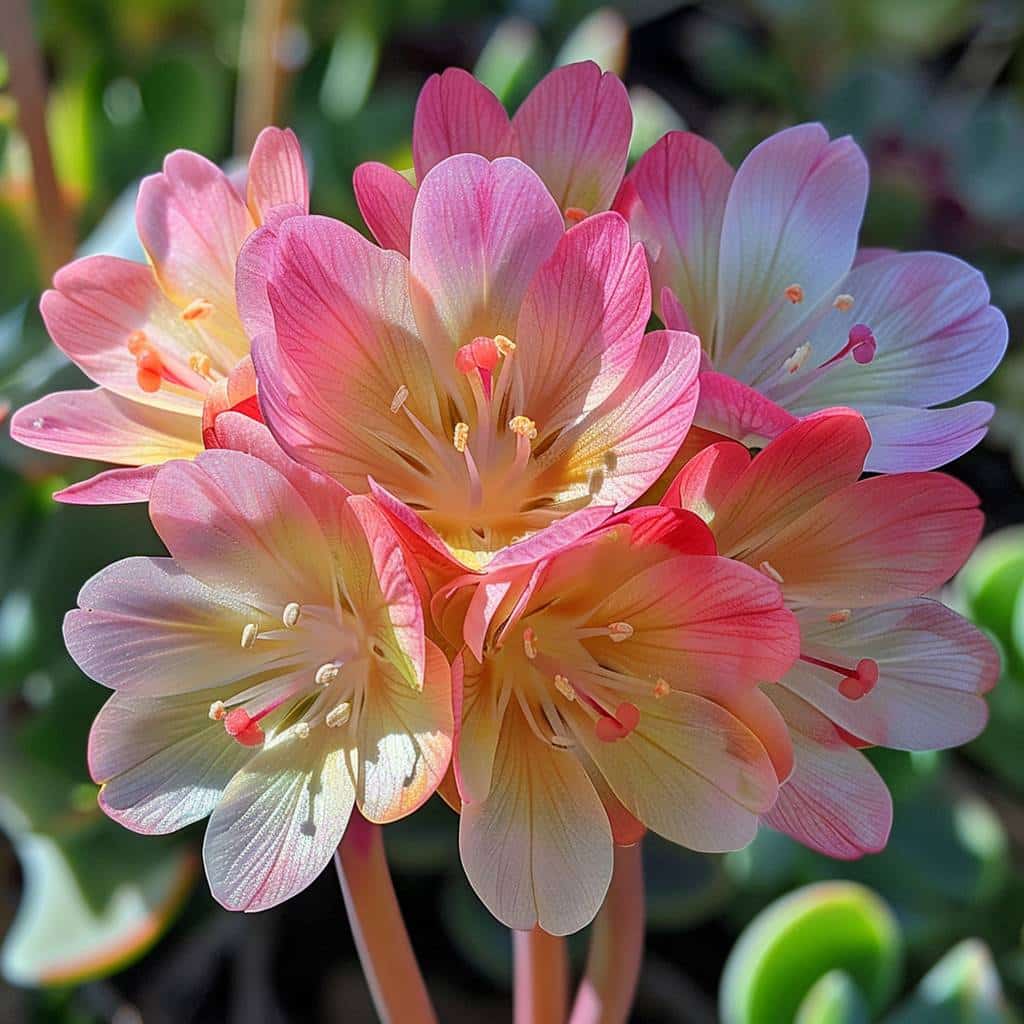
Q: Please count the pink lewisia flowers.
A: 7